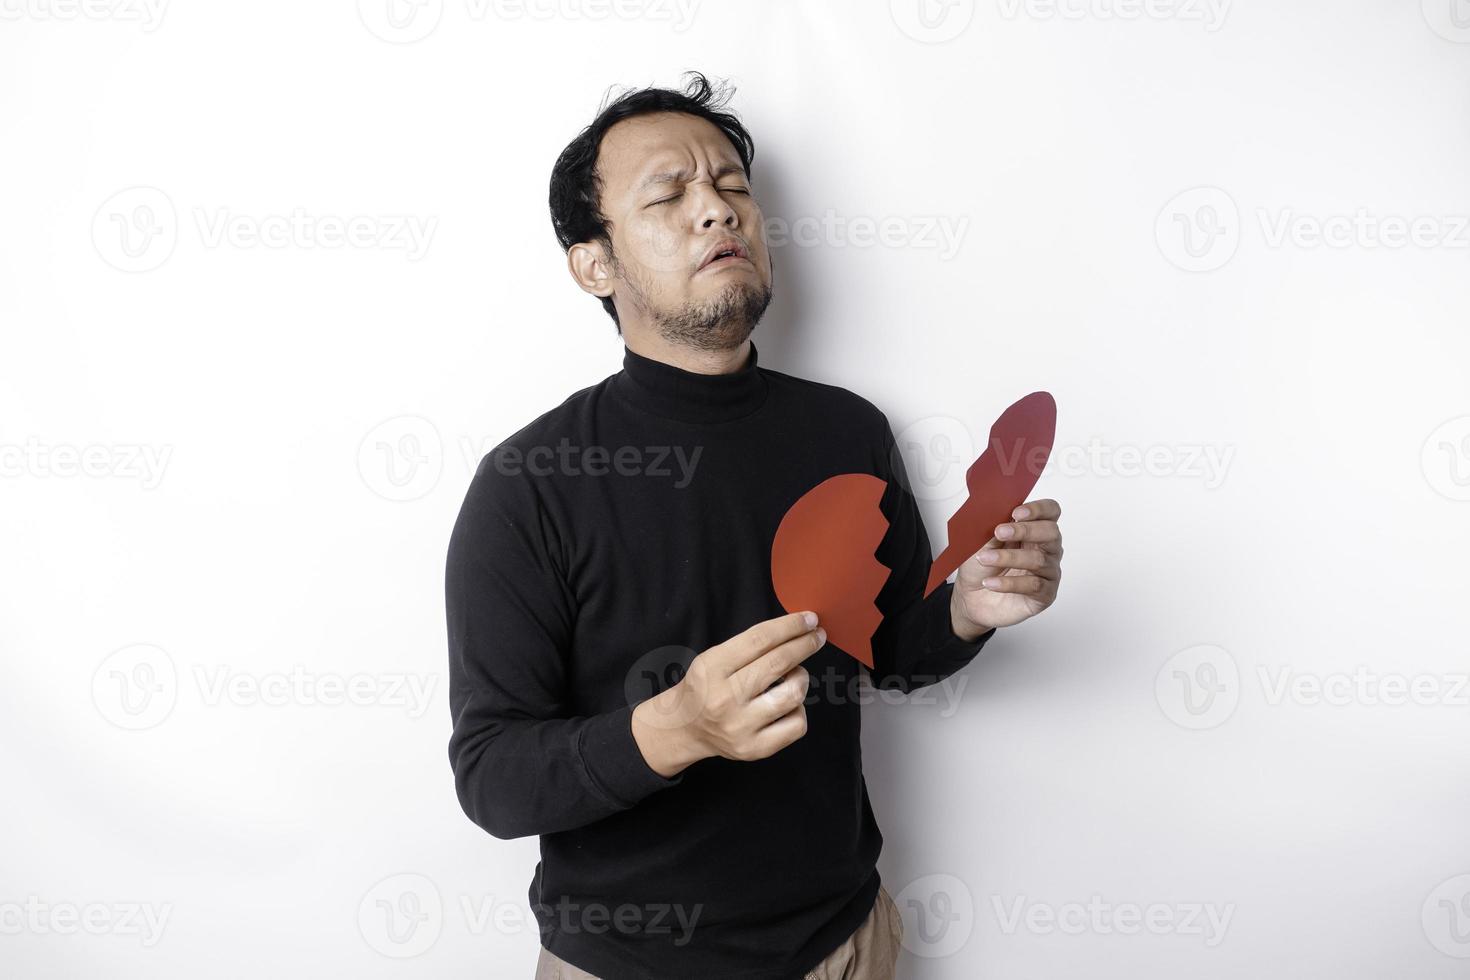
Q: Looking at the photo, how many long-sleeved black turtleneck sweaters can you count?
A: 1